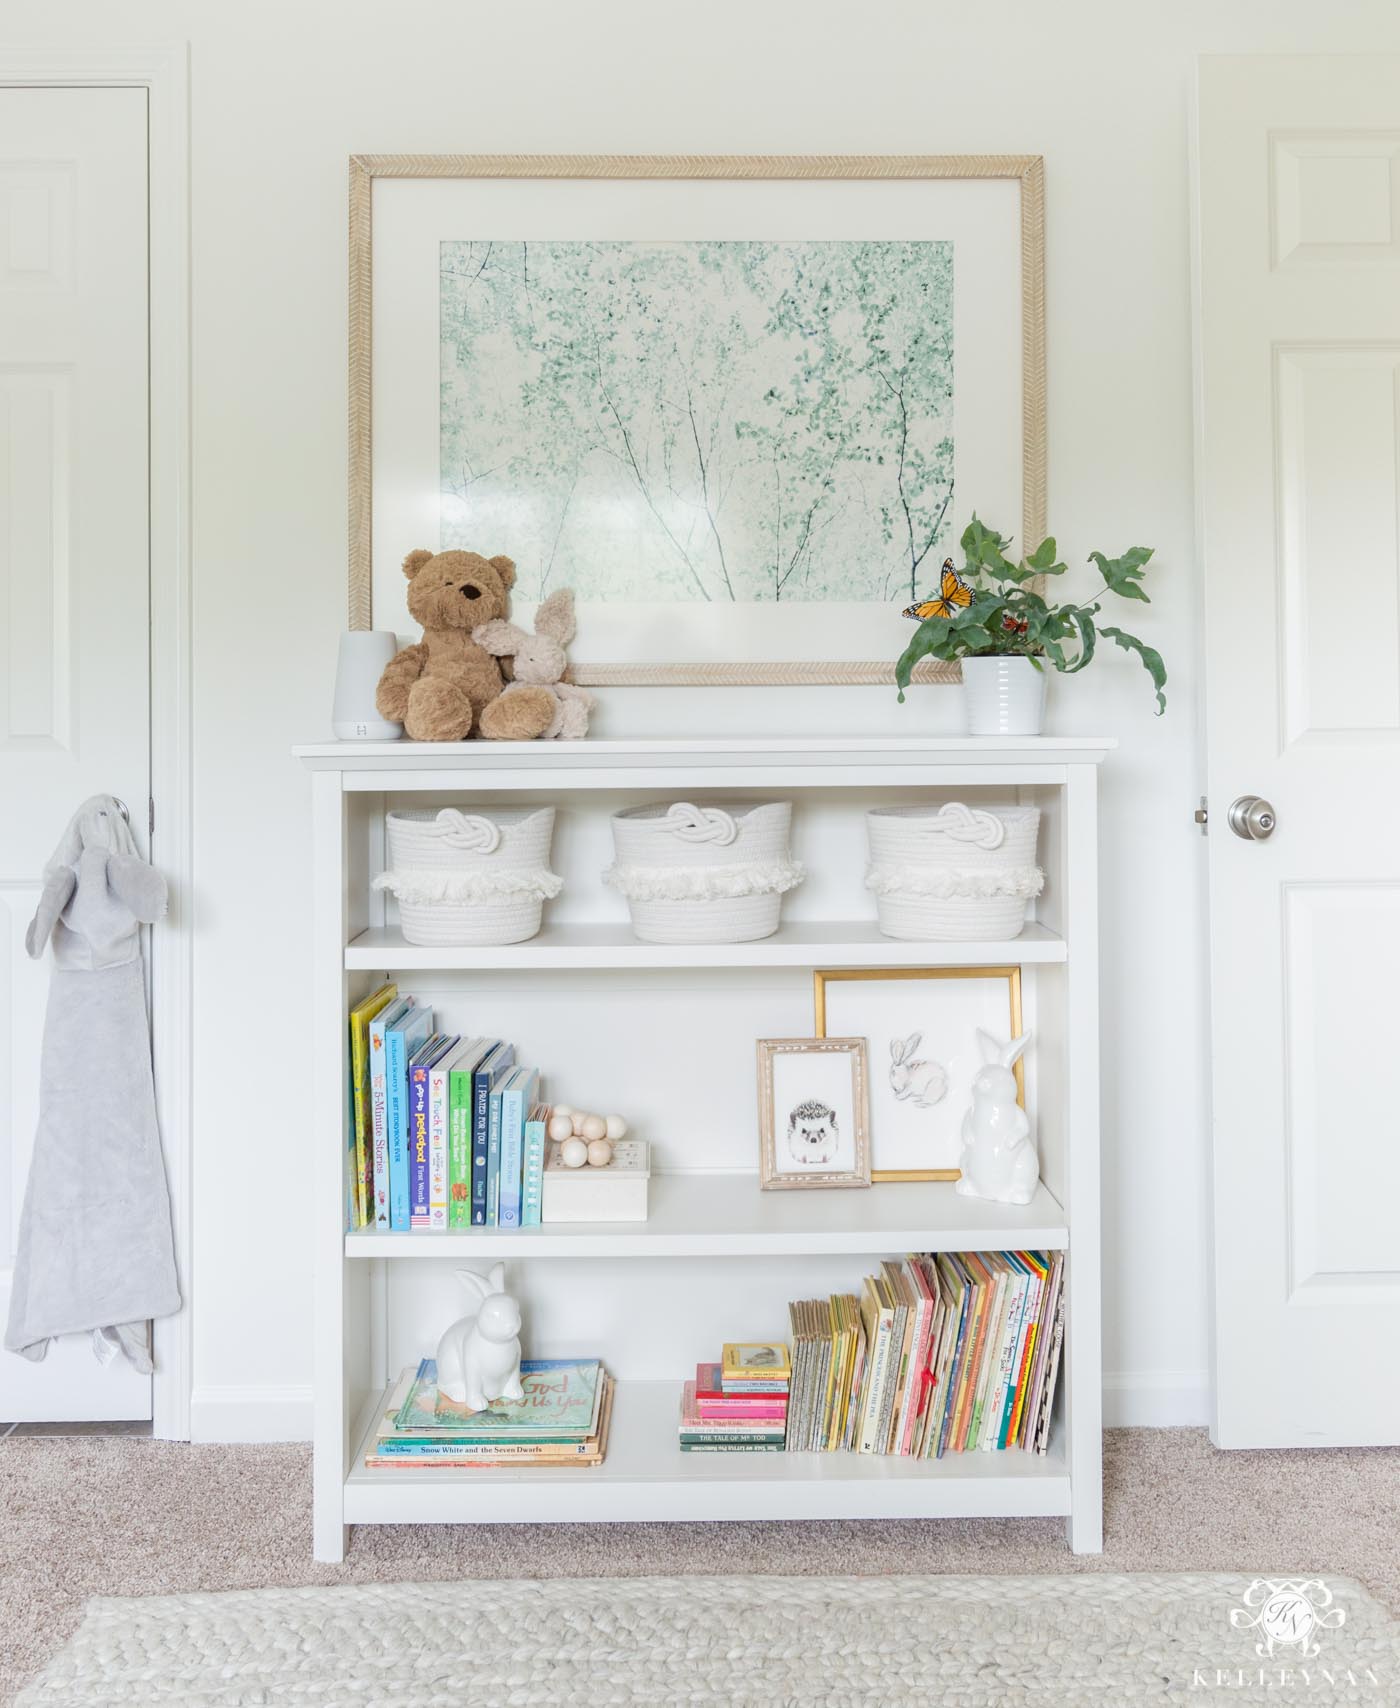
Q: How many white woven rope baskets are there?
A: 3